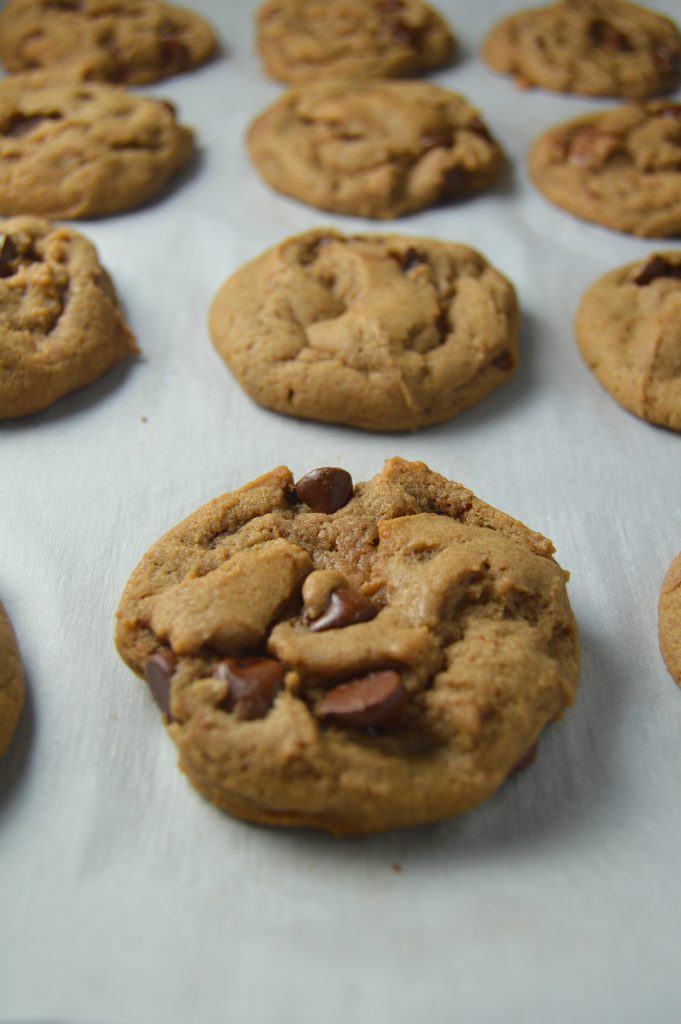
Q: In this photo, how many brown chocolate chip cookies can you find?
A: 12